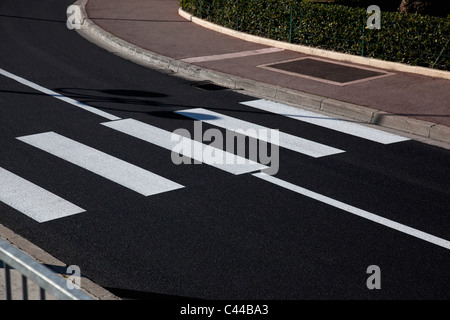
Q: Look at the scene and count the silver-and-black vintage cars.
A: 0